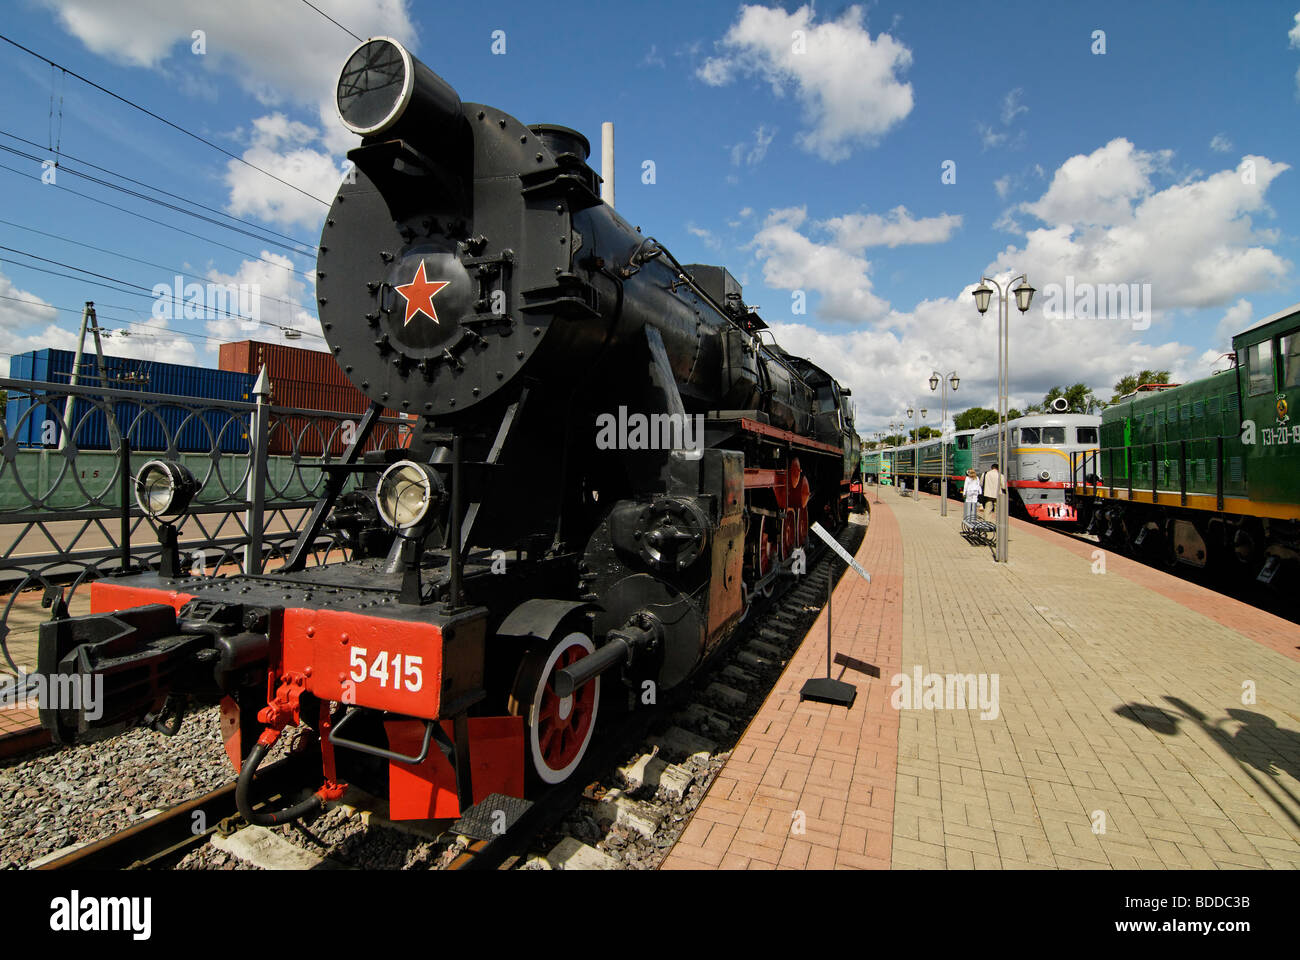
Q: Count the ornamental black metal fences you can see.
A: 1